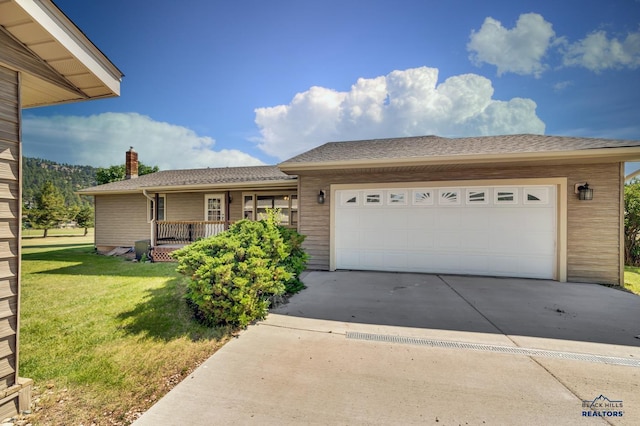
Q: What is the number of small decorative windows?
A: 8